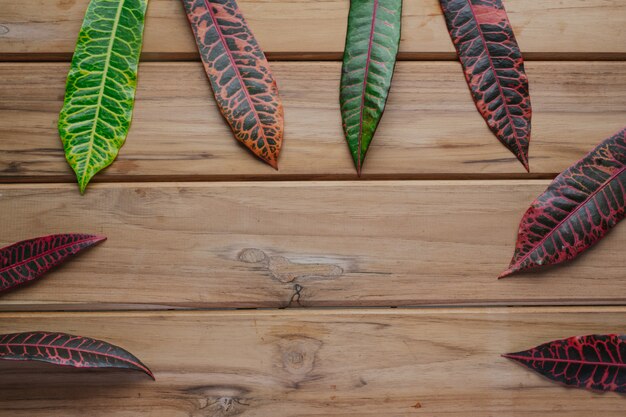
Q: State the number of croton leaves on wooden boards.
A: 8